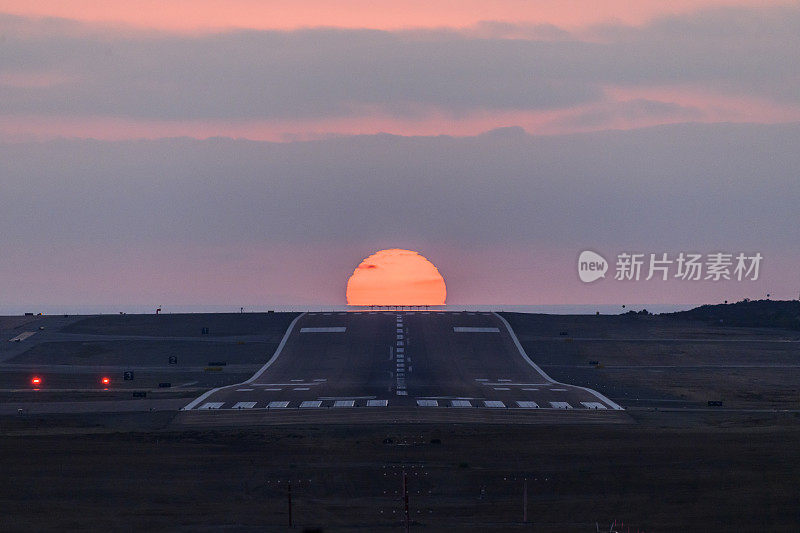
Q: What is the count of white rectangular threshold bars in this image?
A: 12